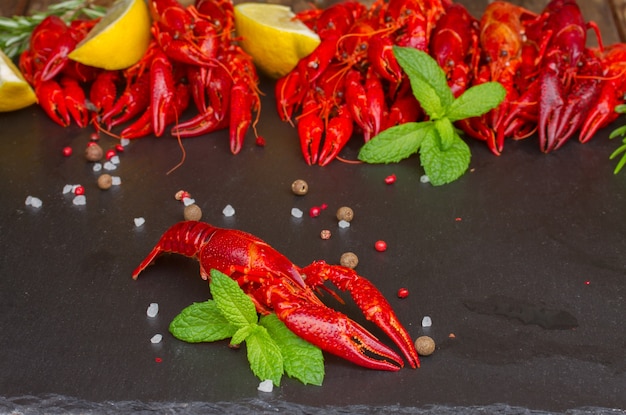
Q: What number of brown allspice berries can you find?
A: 7